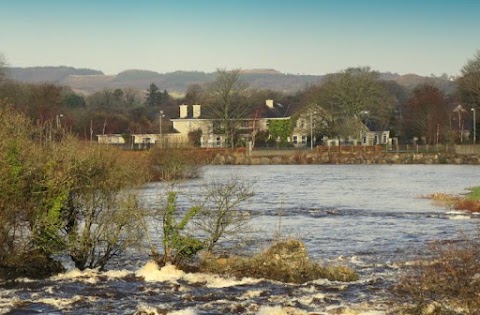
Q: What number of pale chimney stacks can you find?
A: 3